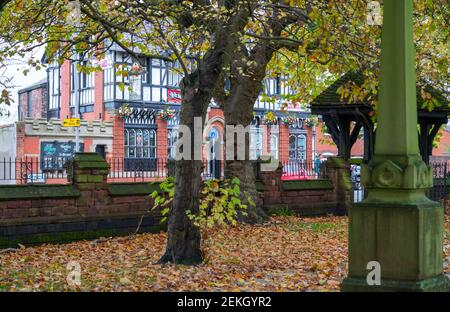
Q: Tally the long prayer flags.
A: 0